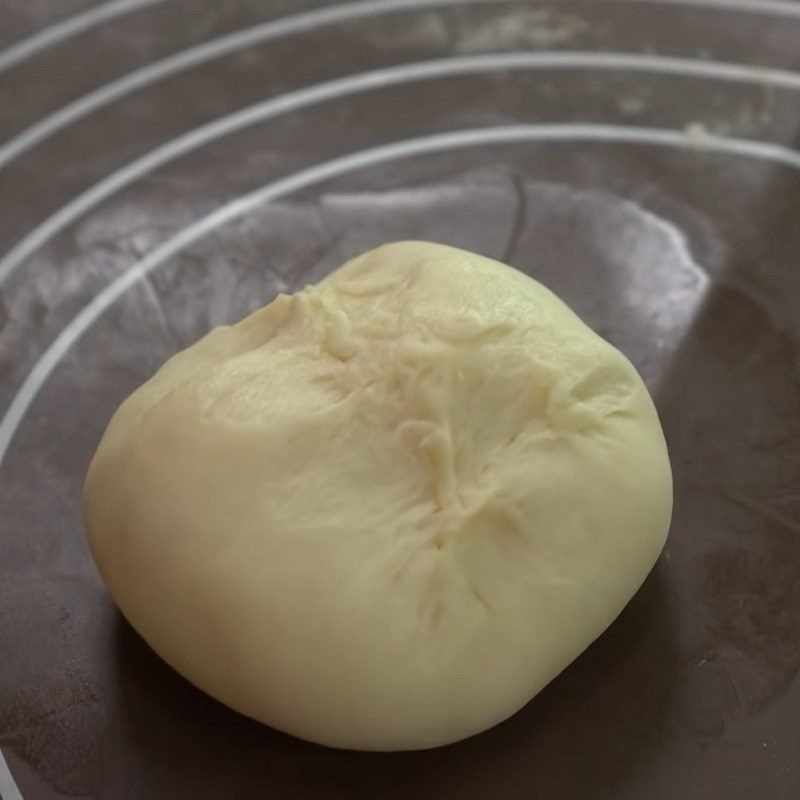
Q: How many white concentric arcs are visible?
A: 4